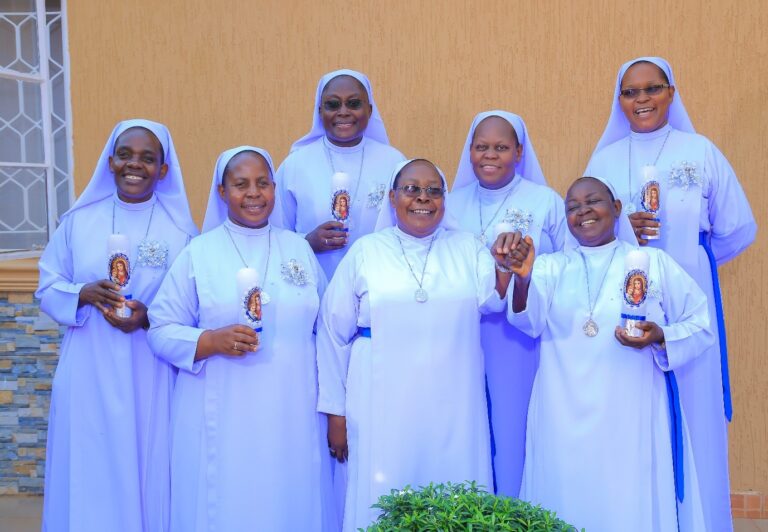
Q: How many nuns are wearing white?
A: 7